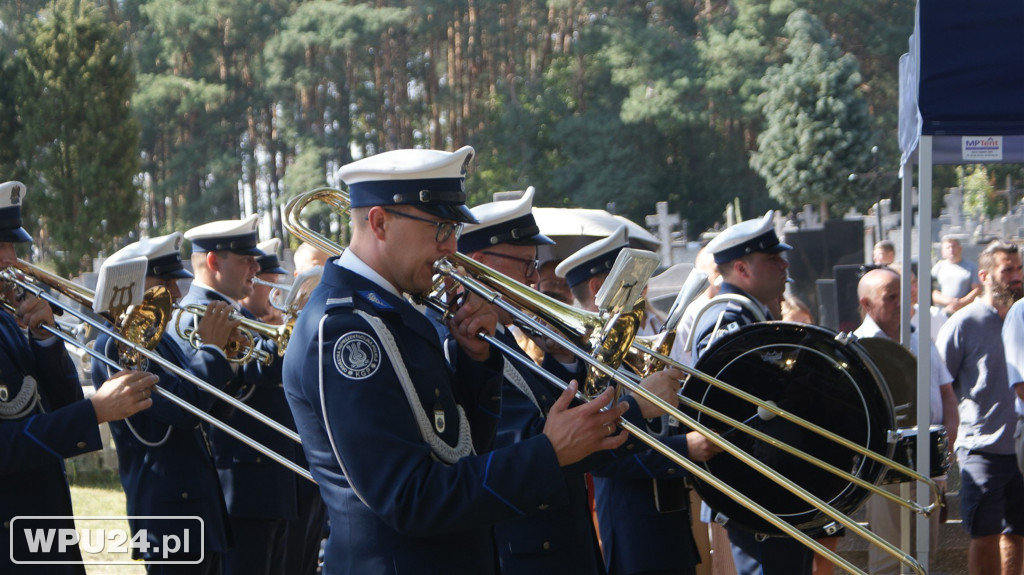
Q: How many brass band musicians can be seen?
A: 8